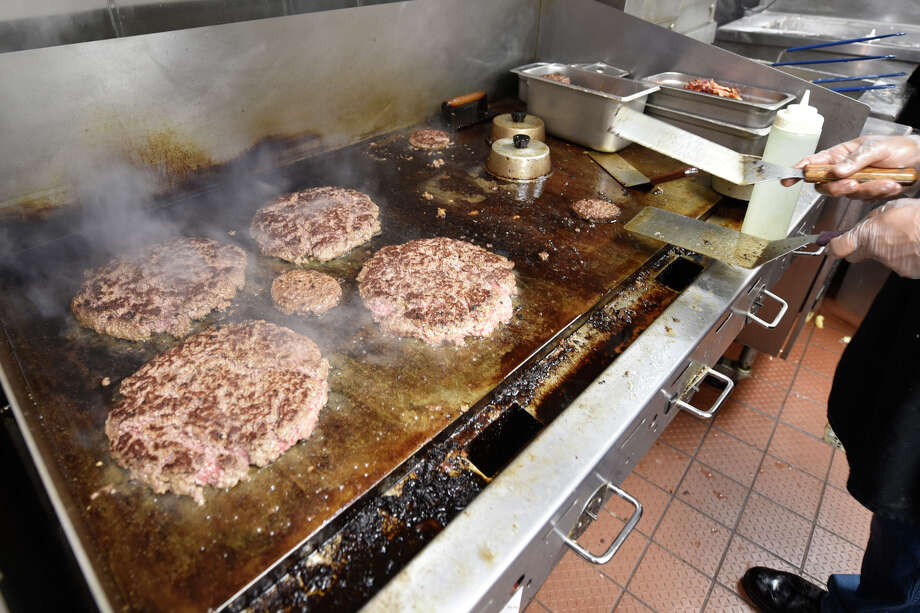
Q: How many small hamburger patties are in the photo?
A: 3